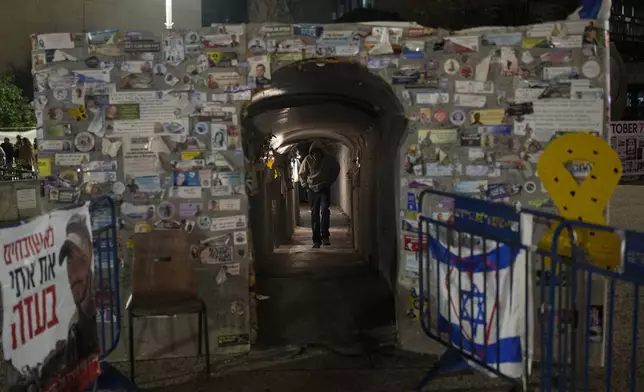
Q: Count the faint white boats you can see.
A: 0